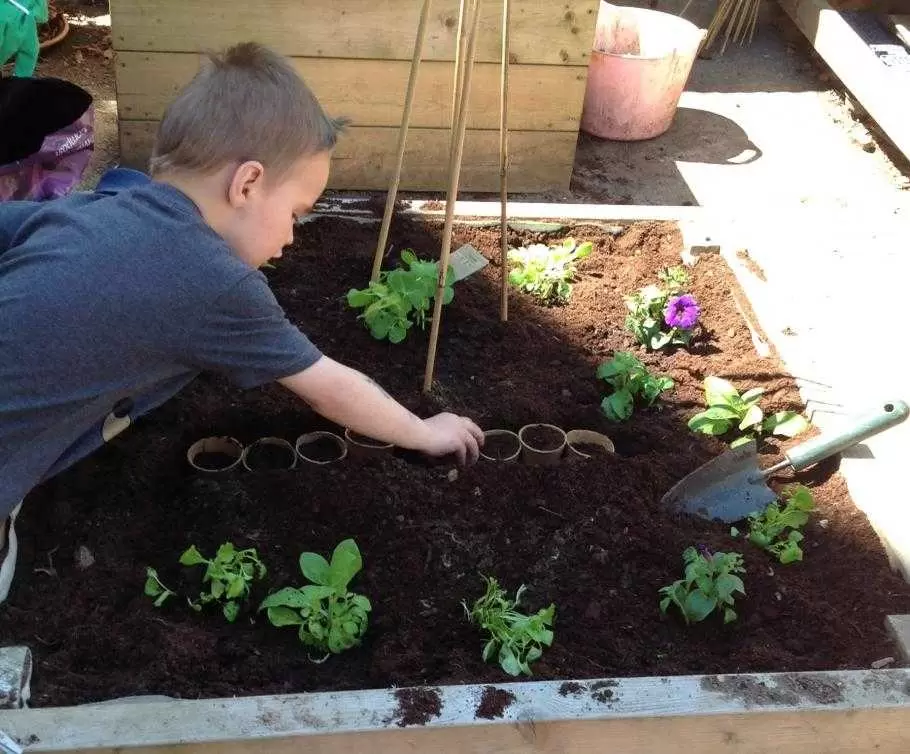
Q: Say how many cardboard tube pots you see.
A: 7